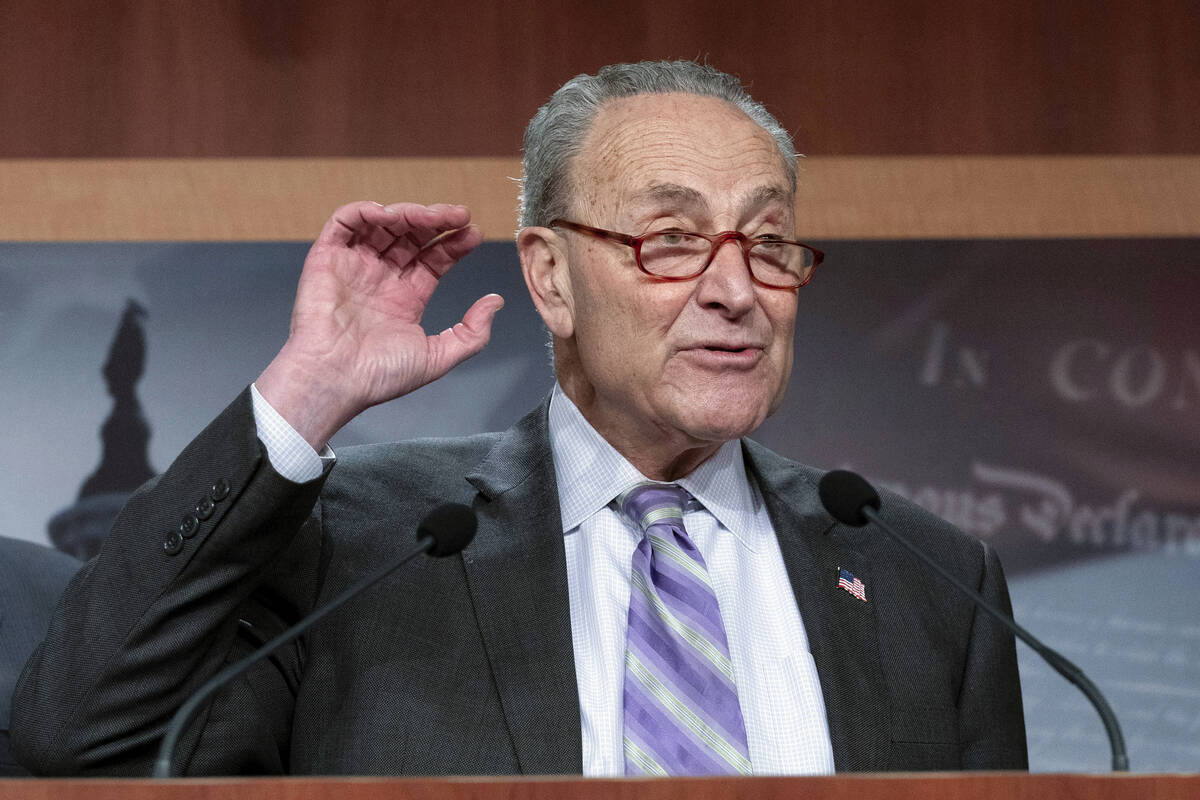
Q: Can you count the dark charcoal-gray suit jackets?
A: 1